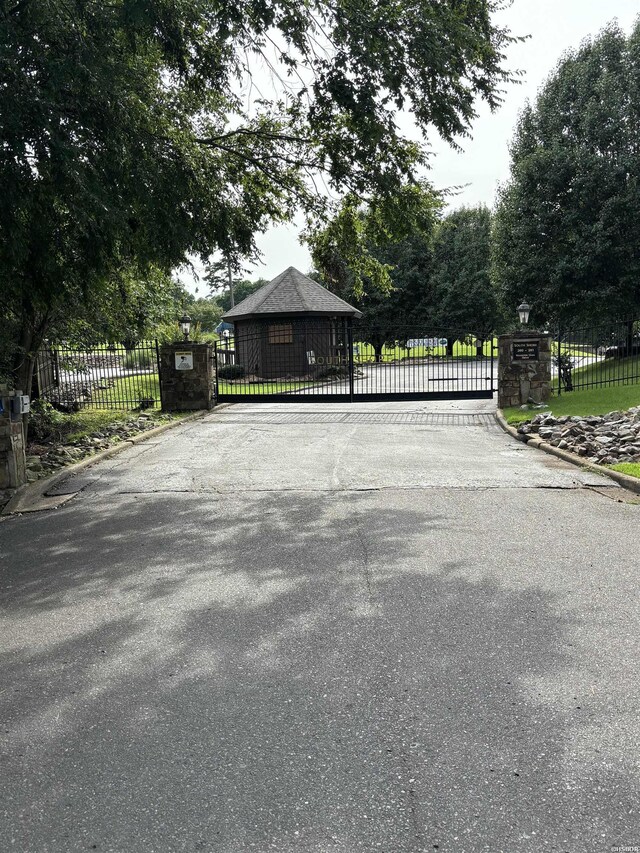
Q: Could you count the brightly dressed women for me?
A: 0